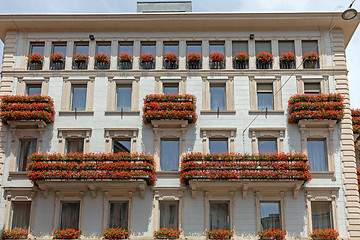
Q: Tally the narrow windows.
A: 13